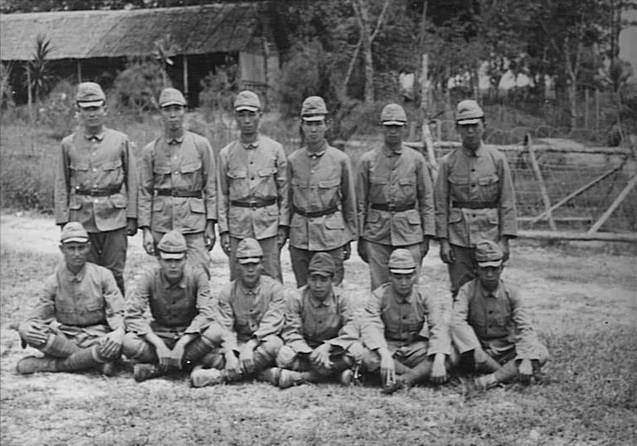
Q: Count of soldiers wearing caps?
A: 12